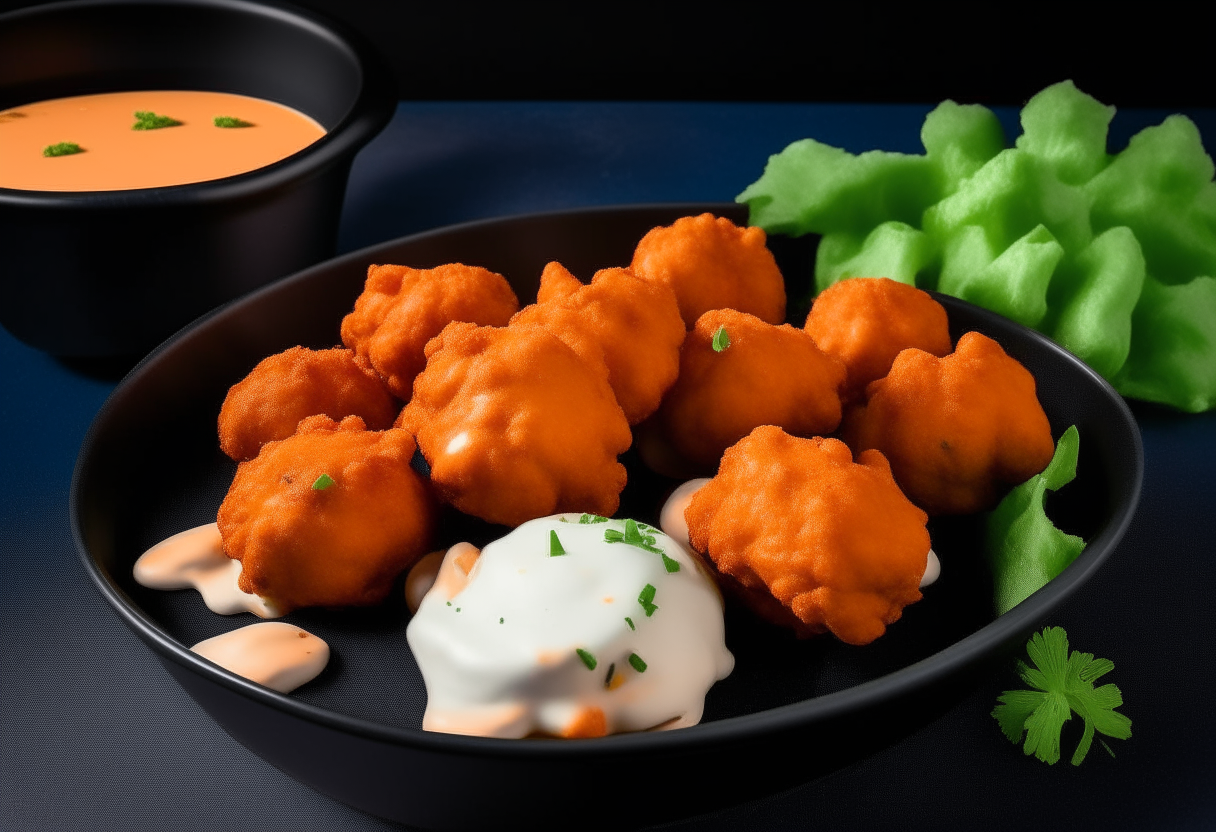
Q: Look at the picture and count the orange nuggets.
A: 10